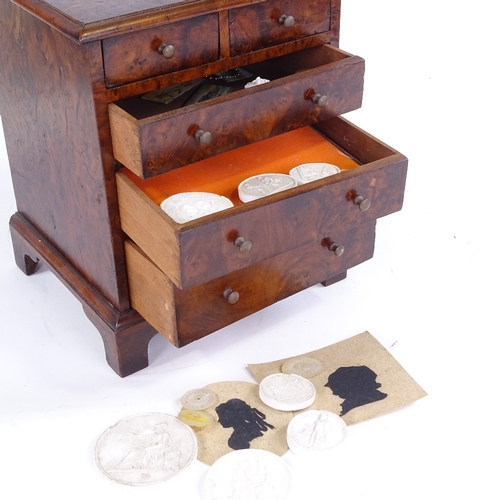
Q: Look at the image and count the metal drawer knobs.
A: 8